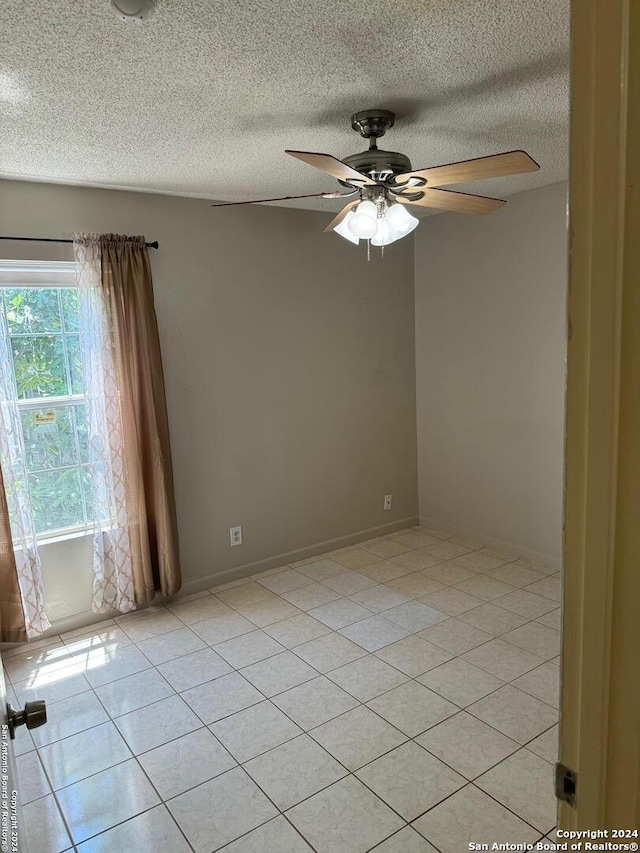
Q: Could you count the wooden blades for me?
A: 5